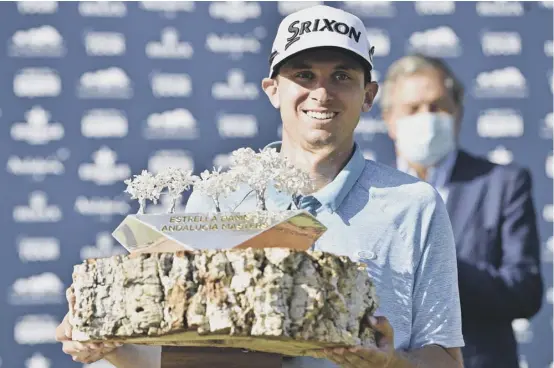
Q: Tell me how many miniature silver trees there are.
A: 5